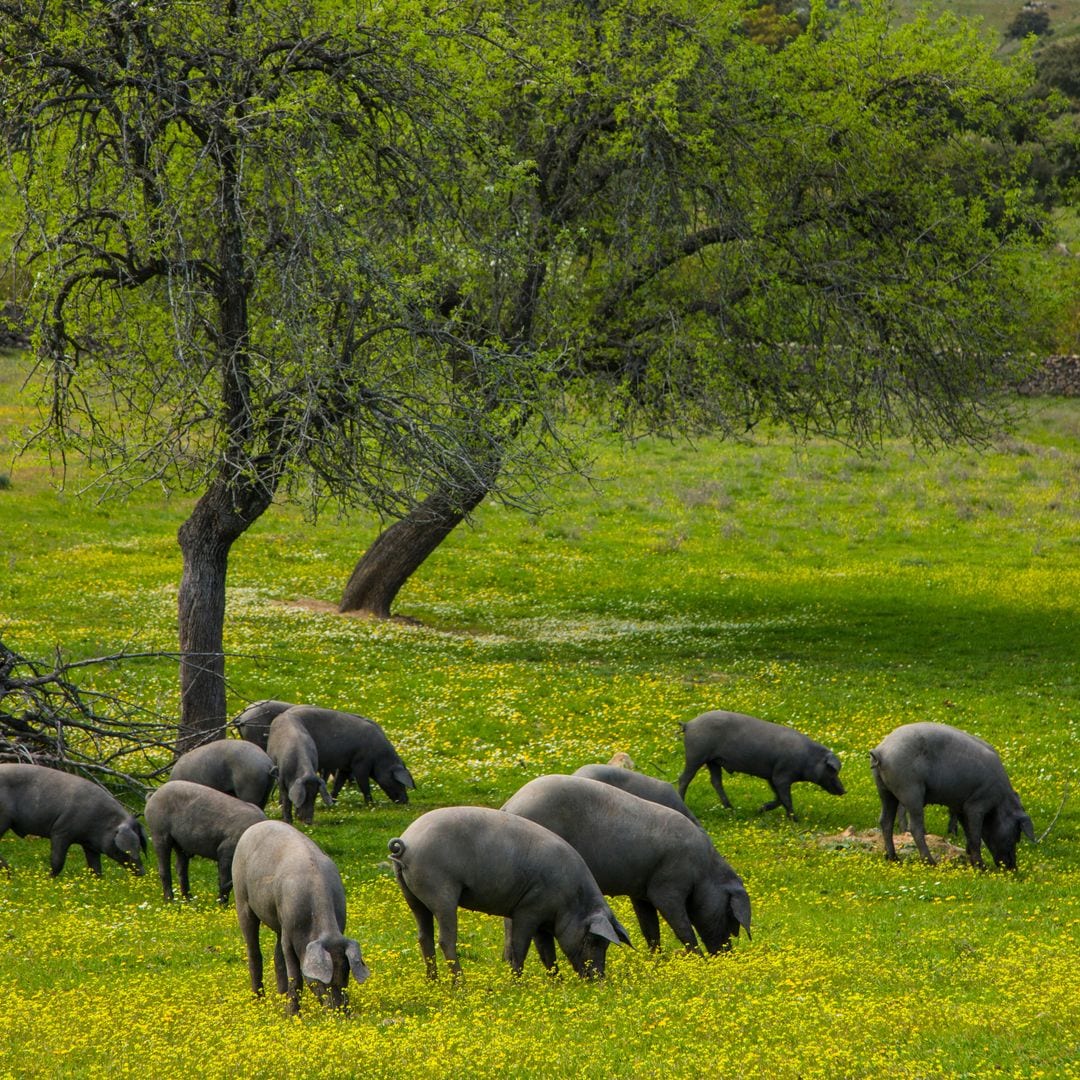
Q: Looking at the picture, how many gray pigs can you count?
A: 12